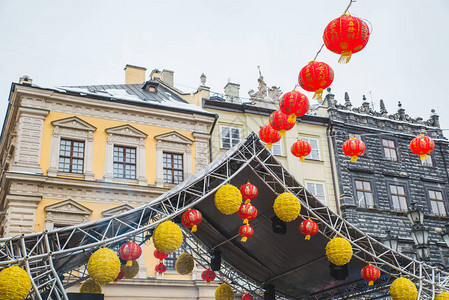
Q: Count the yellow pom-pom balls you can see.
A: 12